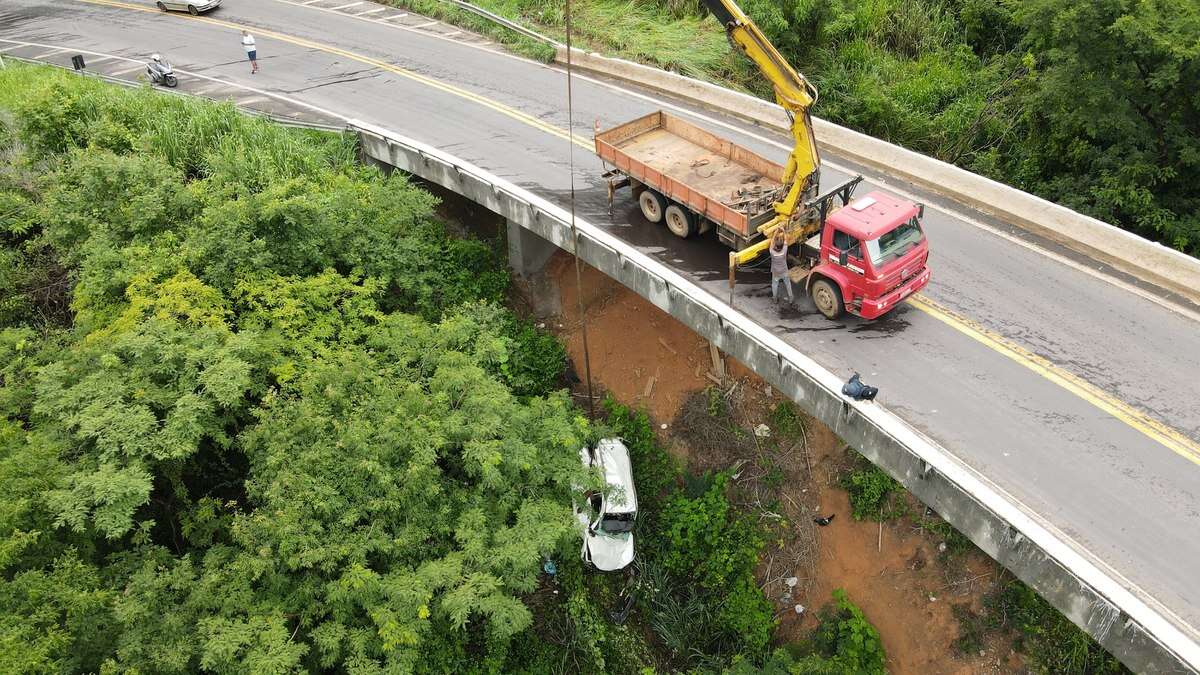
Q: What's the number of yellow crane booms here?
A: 1